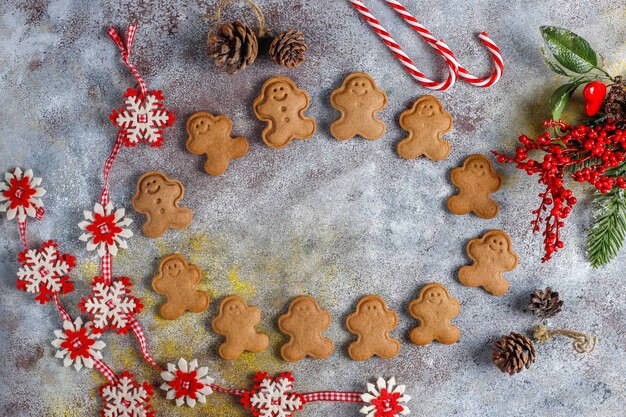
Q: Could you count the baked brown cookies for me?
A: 12